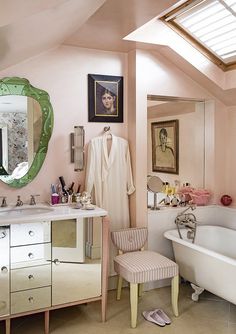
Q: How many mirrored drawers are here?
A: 4